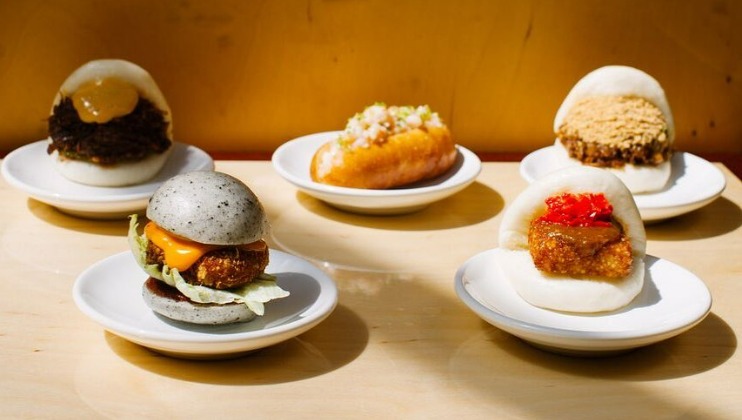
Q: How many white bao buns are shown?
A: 3